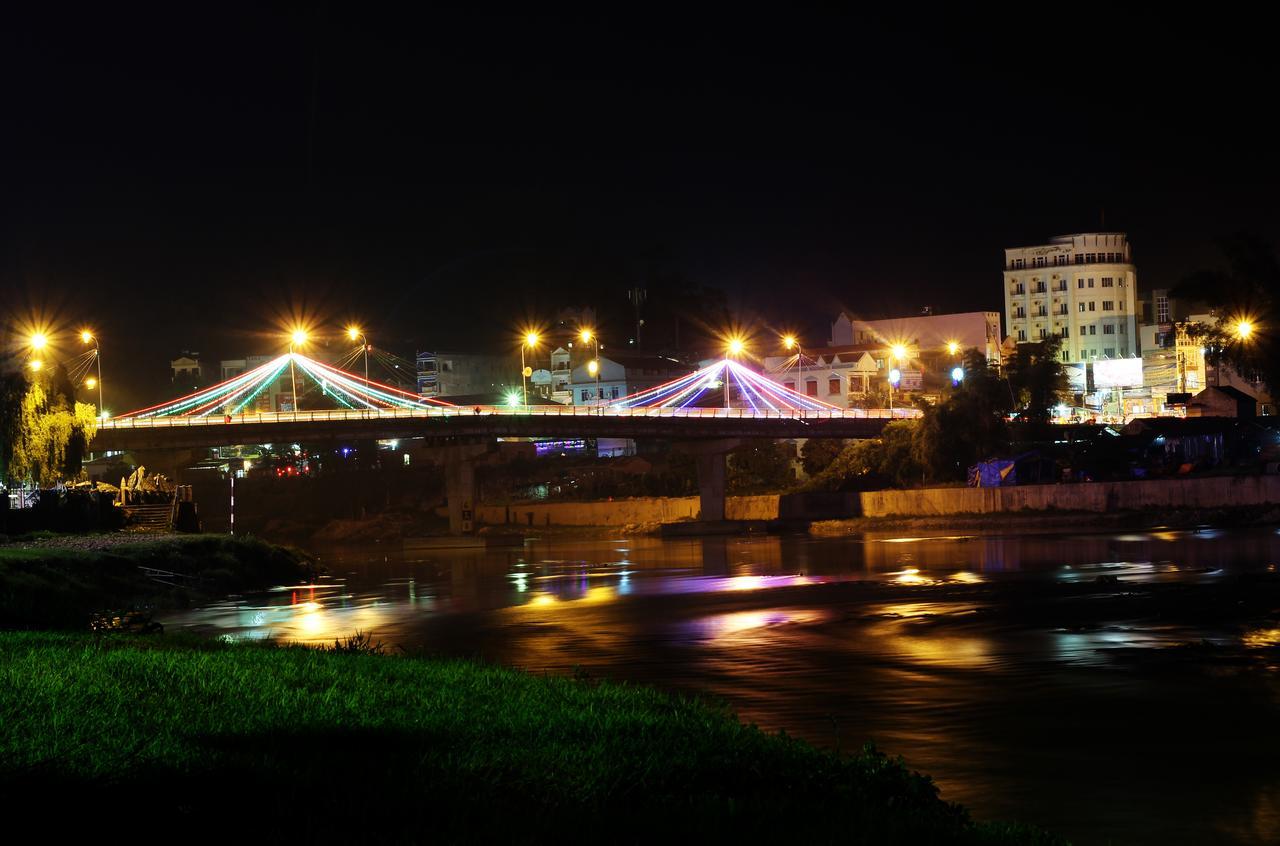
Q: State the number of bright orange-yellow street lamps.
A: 11